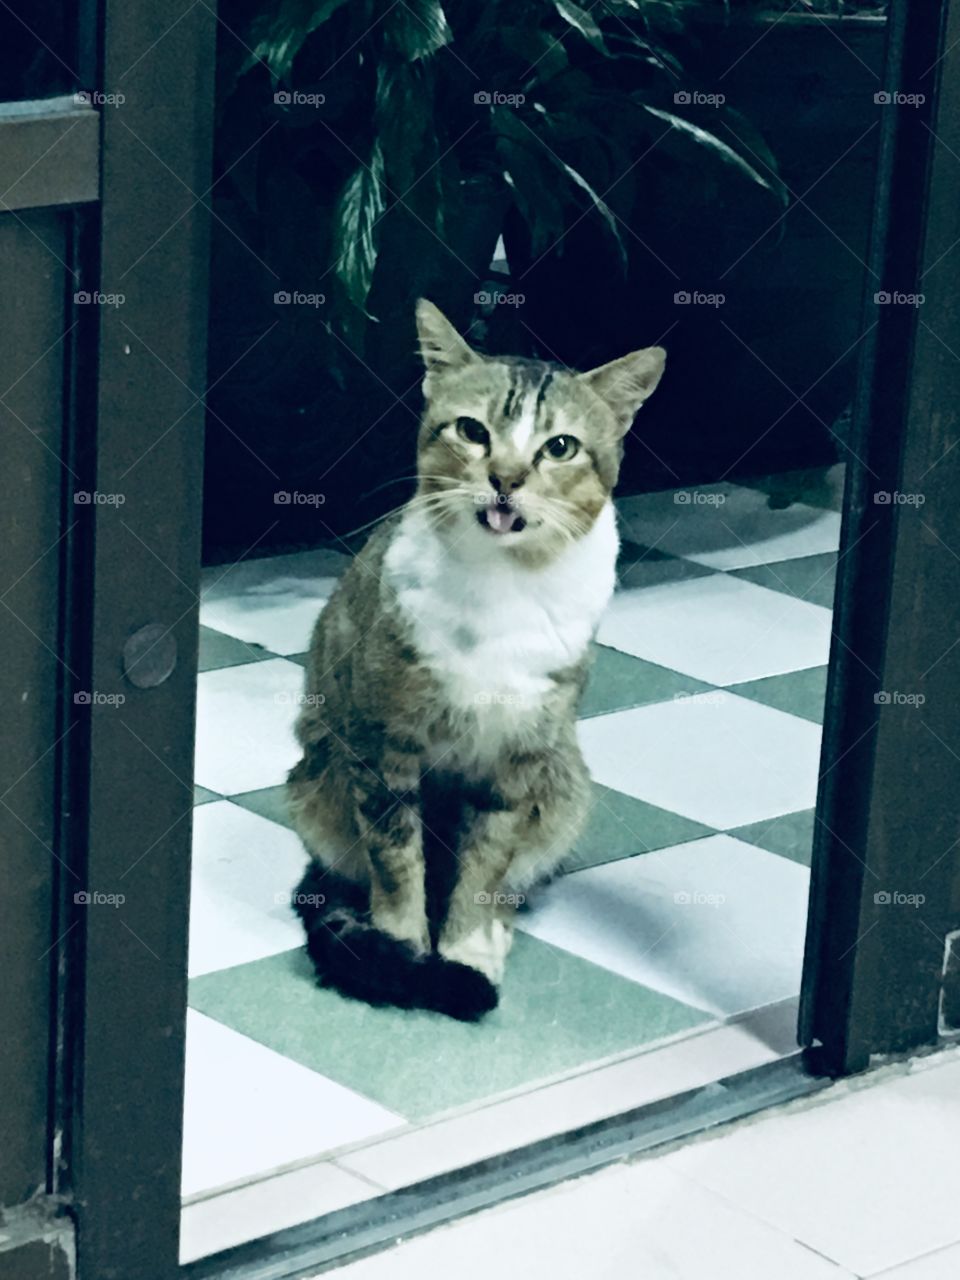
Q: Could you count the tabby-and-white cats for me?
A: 1